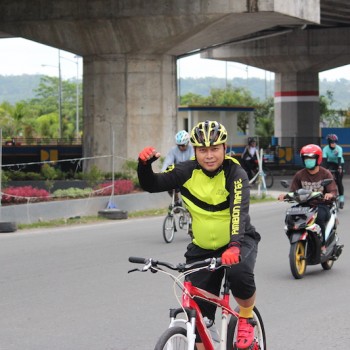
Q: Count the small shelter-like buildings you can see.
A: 1